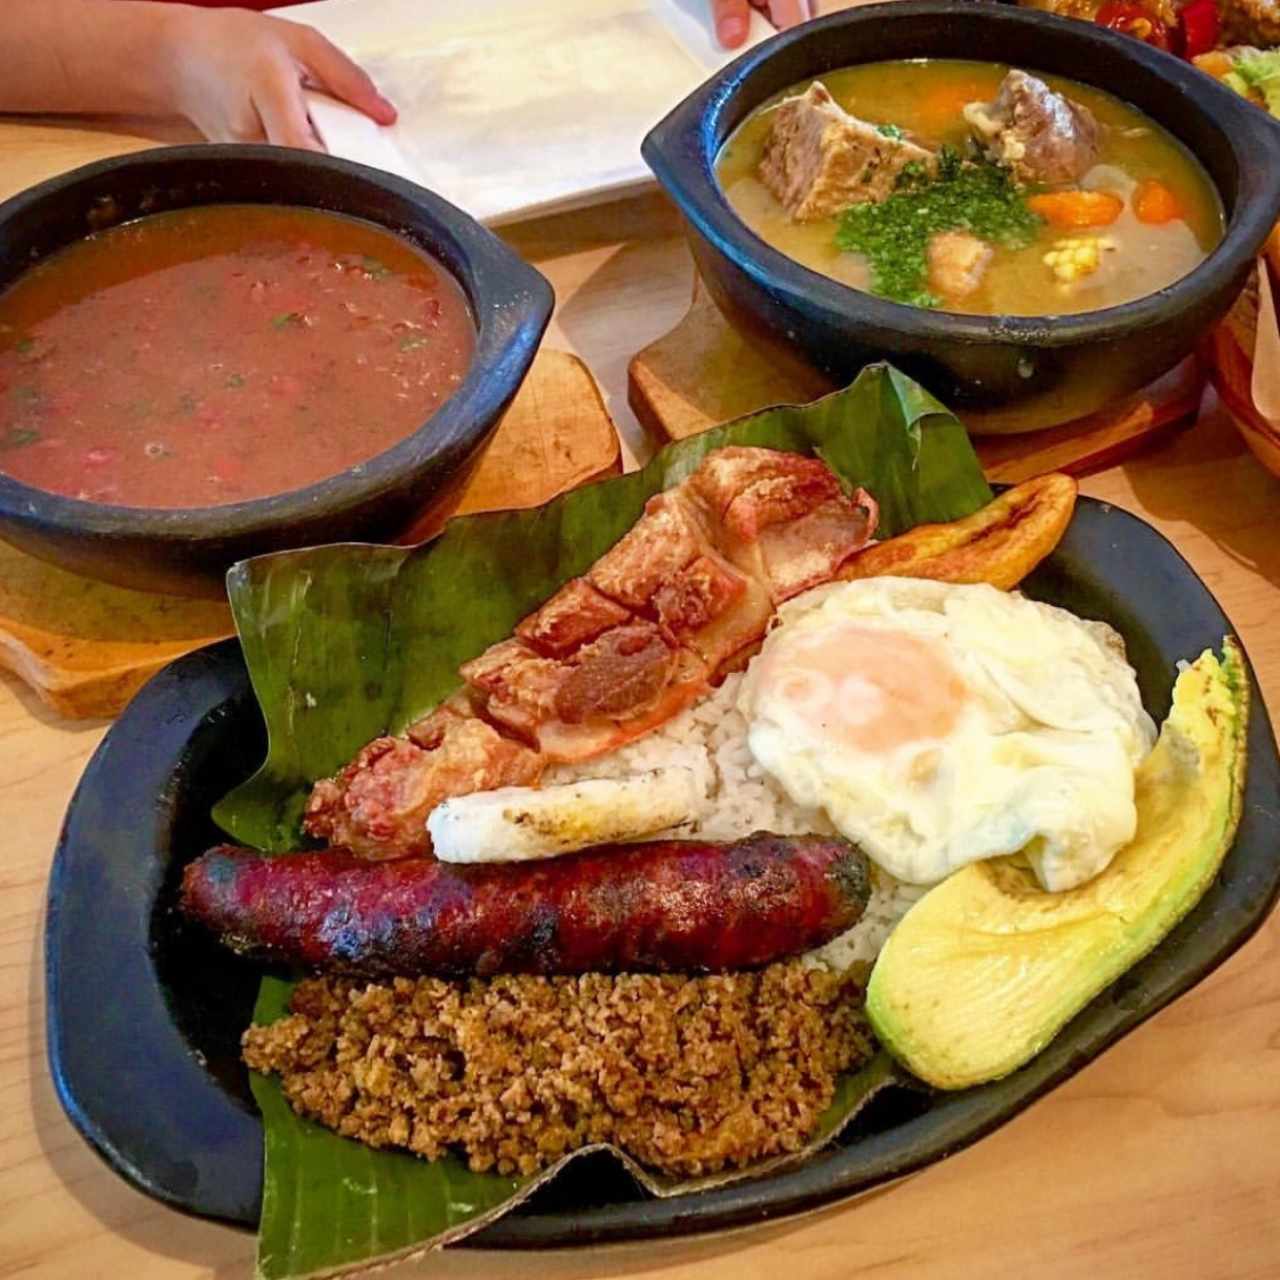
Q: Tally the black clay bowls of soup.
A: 2